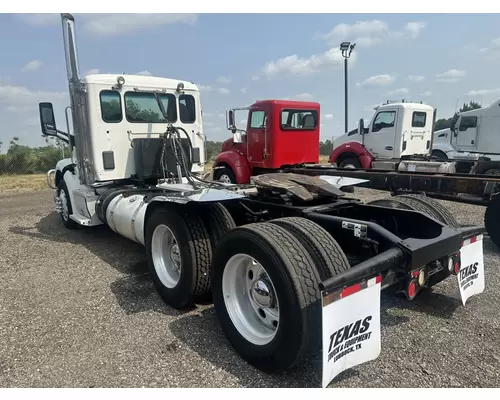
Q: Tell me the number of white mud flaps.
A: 2